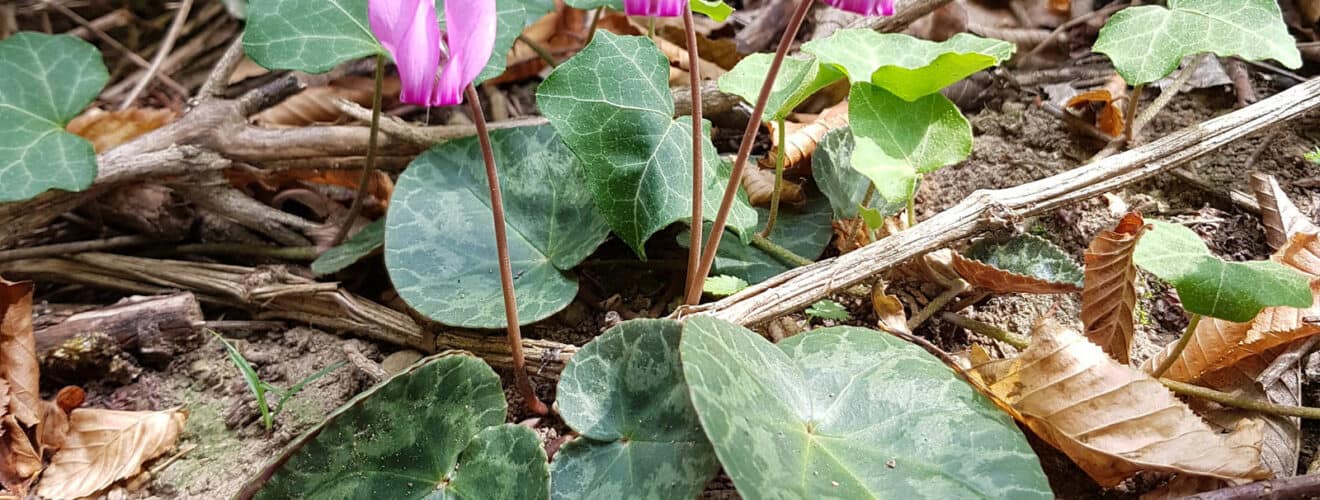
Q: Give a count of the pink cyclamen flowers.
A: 3